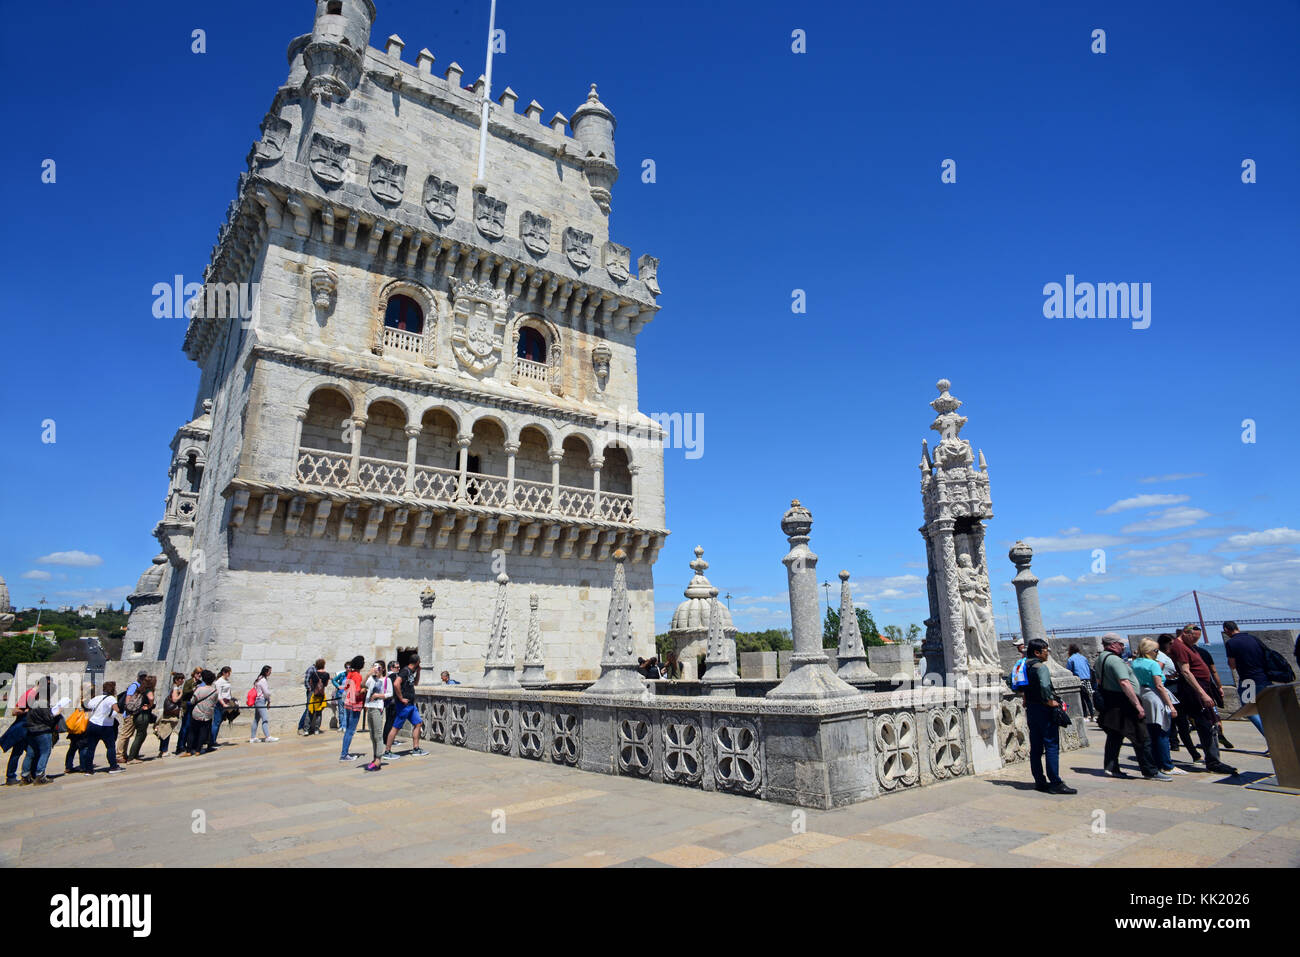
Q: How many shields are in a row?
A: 9